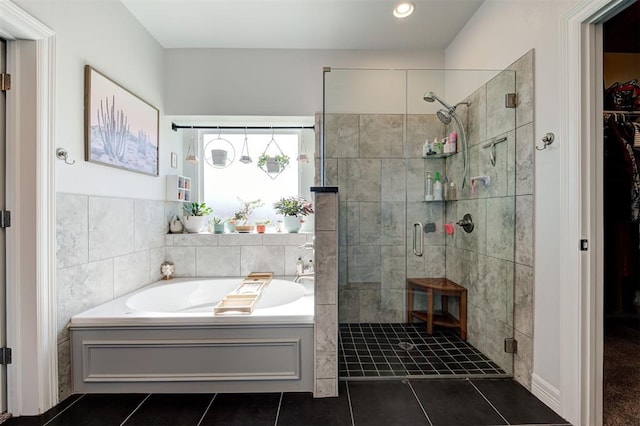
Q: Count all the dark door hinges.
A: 3